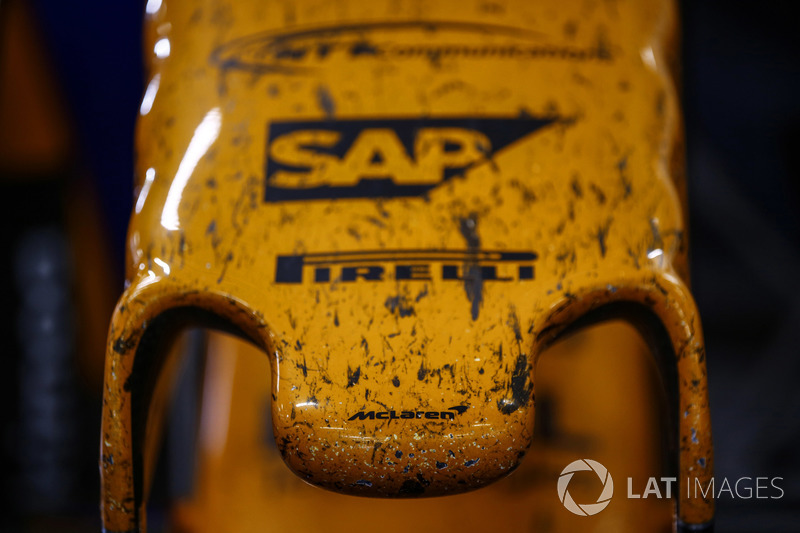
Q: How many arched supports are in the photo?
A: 2